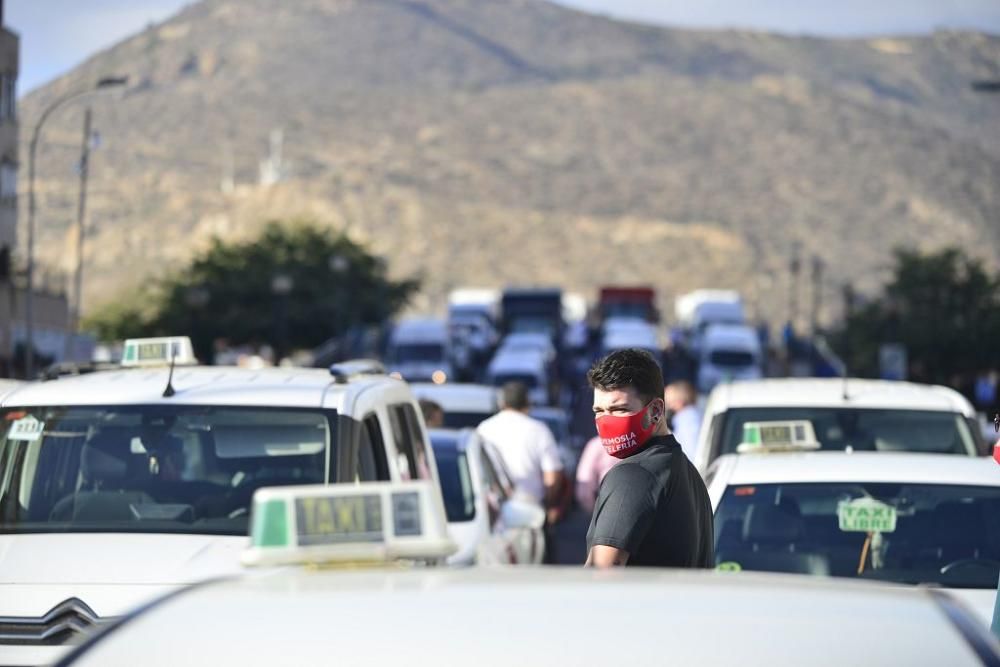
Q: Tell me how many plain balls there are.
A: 0